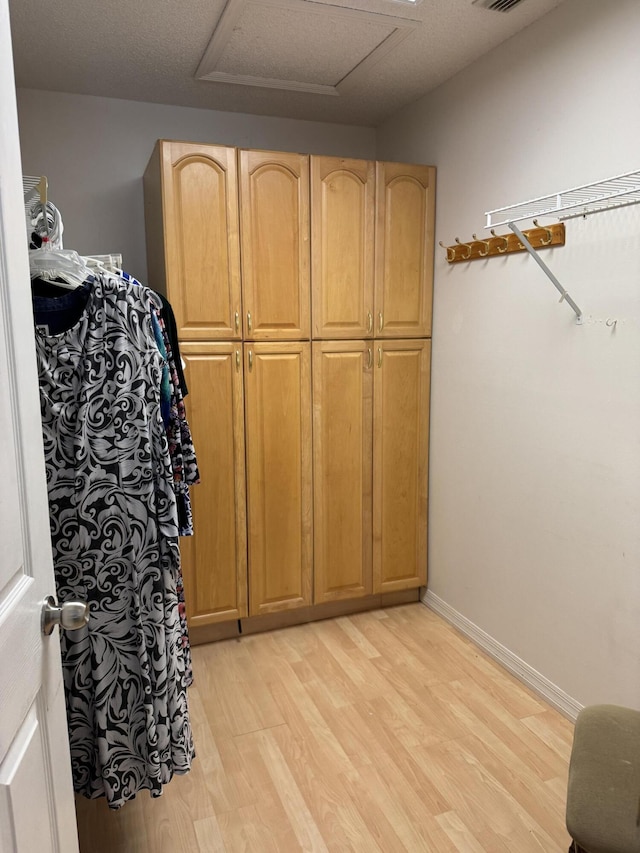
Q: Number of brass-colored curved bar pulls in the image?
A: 8